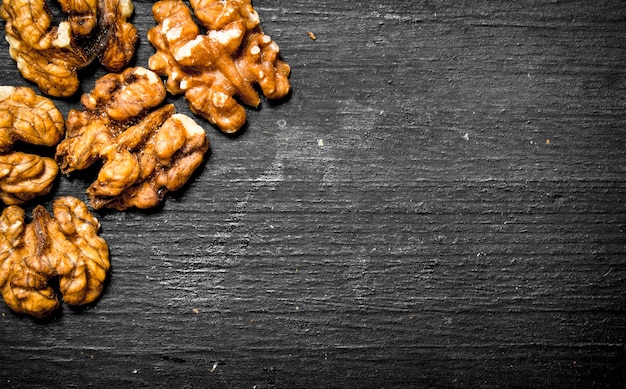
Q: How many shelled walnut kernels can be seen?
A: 5